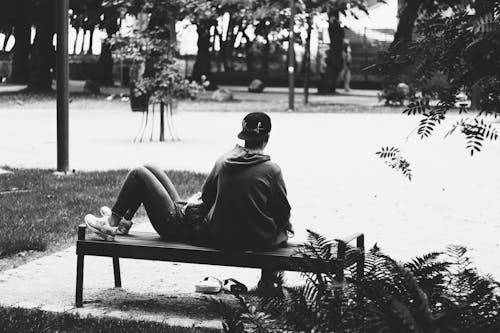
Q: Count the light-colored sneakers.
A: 2